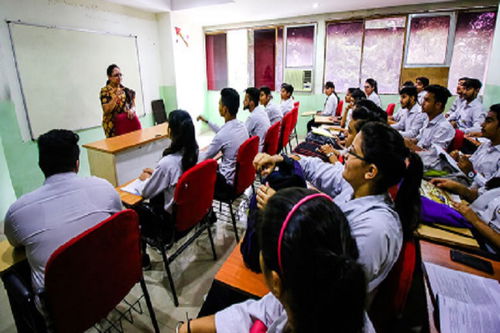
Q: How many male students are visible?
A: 12